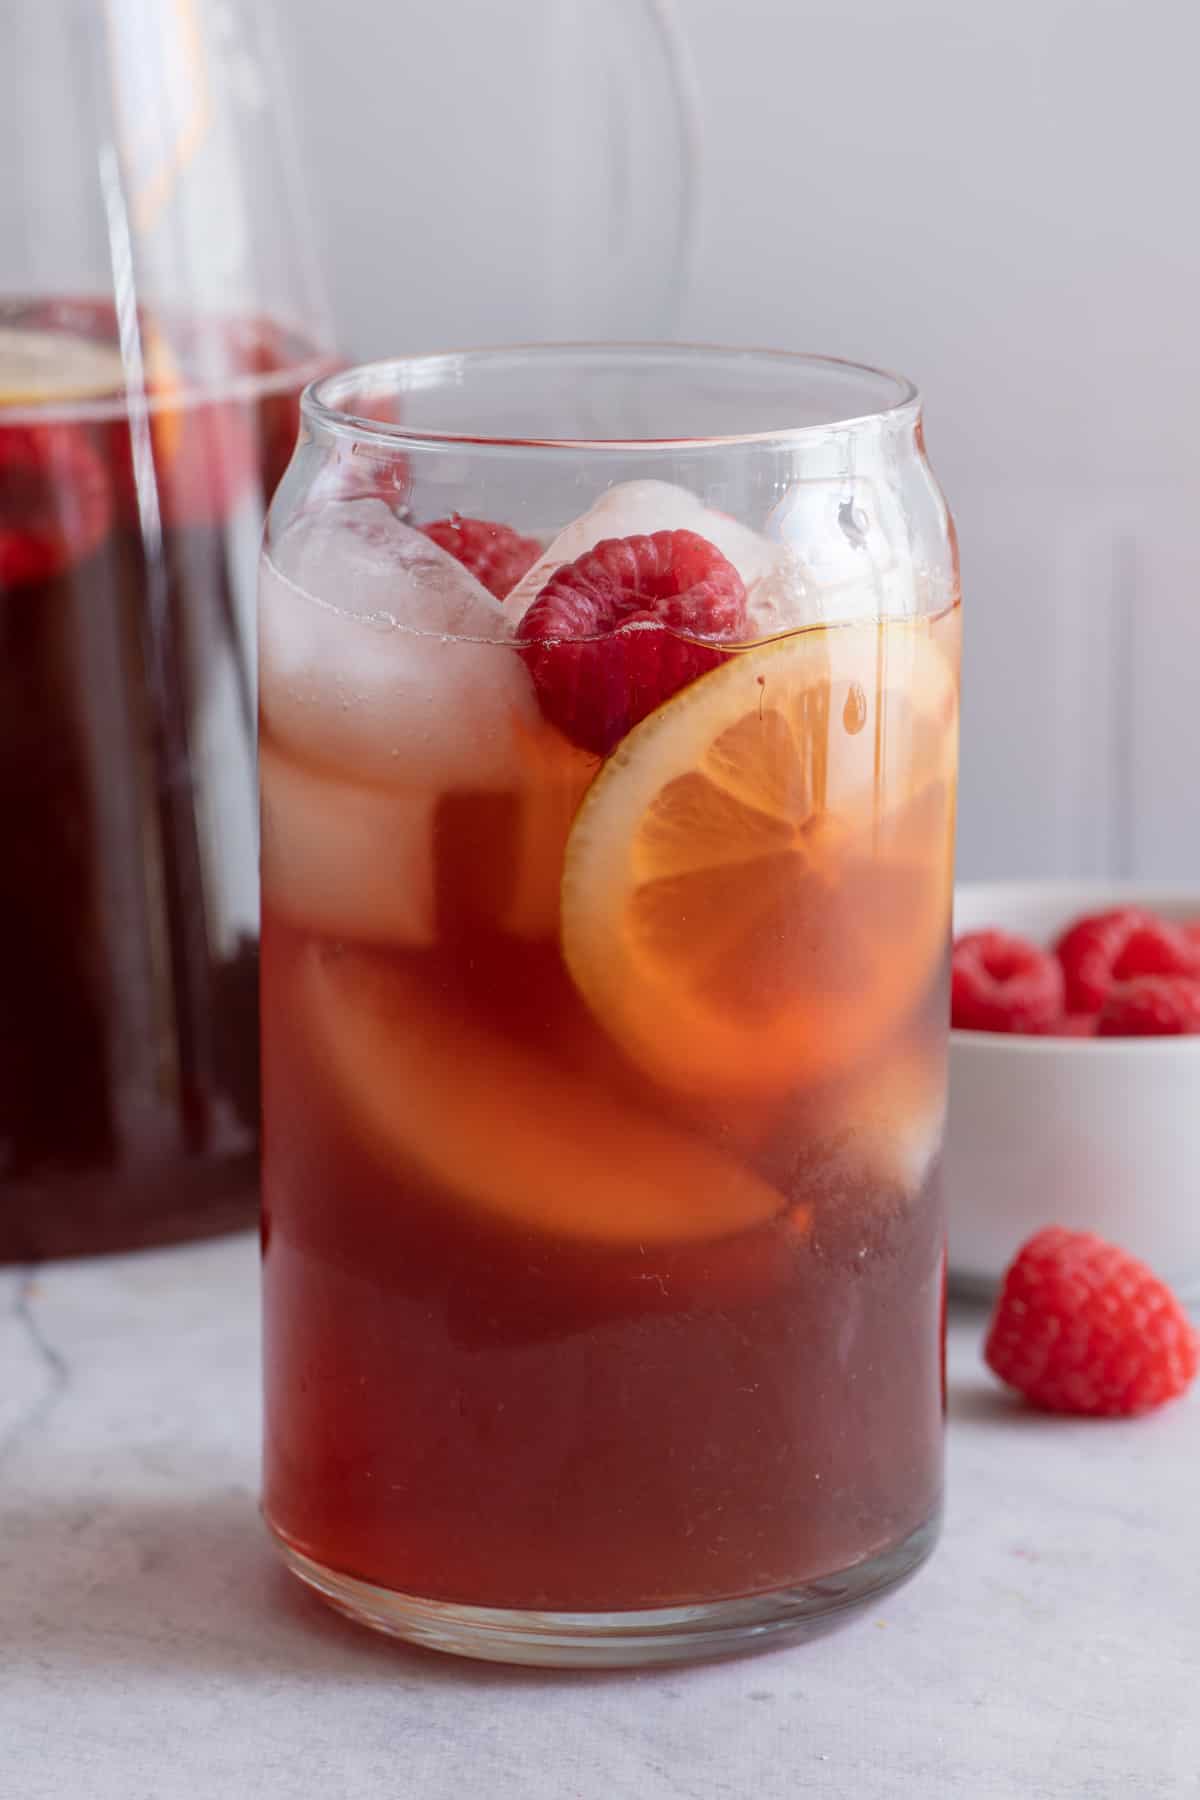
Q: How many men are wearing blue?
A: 0